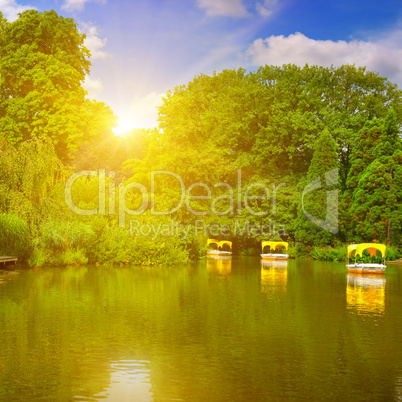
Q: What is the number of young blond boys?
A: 0